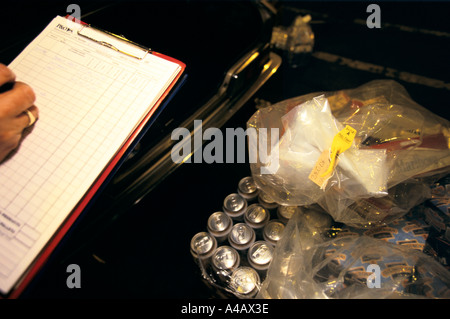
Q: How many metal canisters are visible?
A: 12